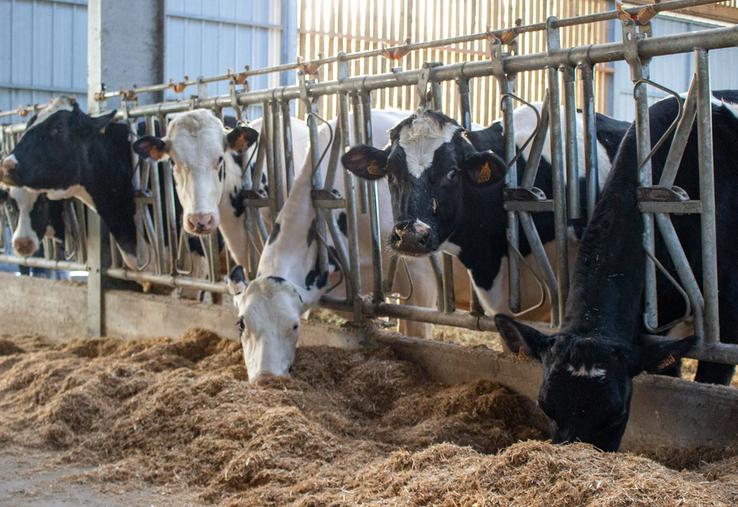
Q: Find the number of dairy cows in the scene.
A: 6